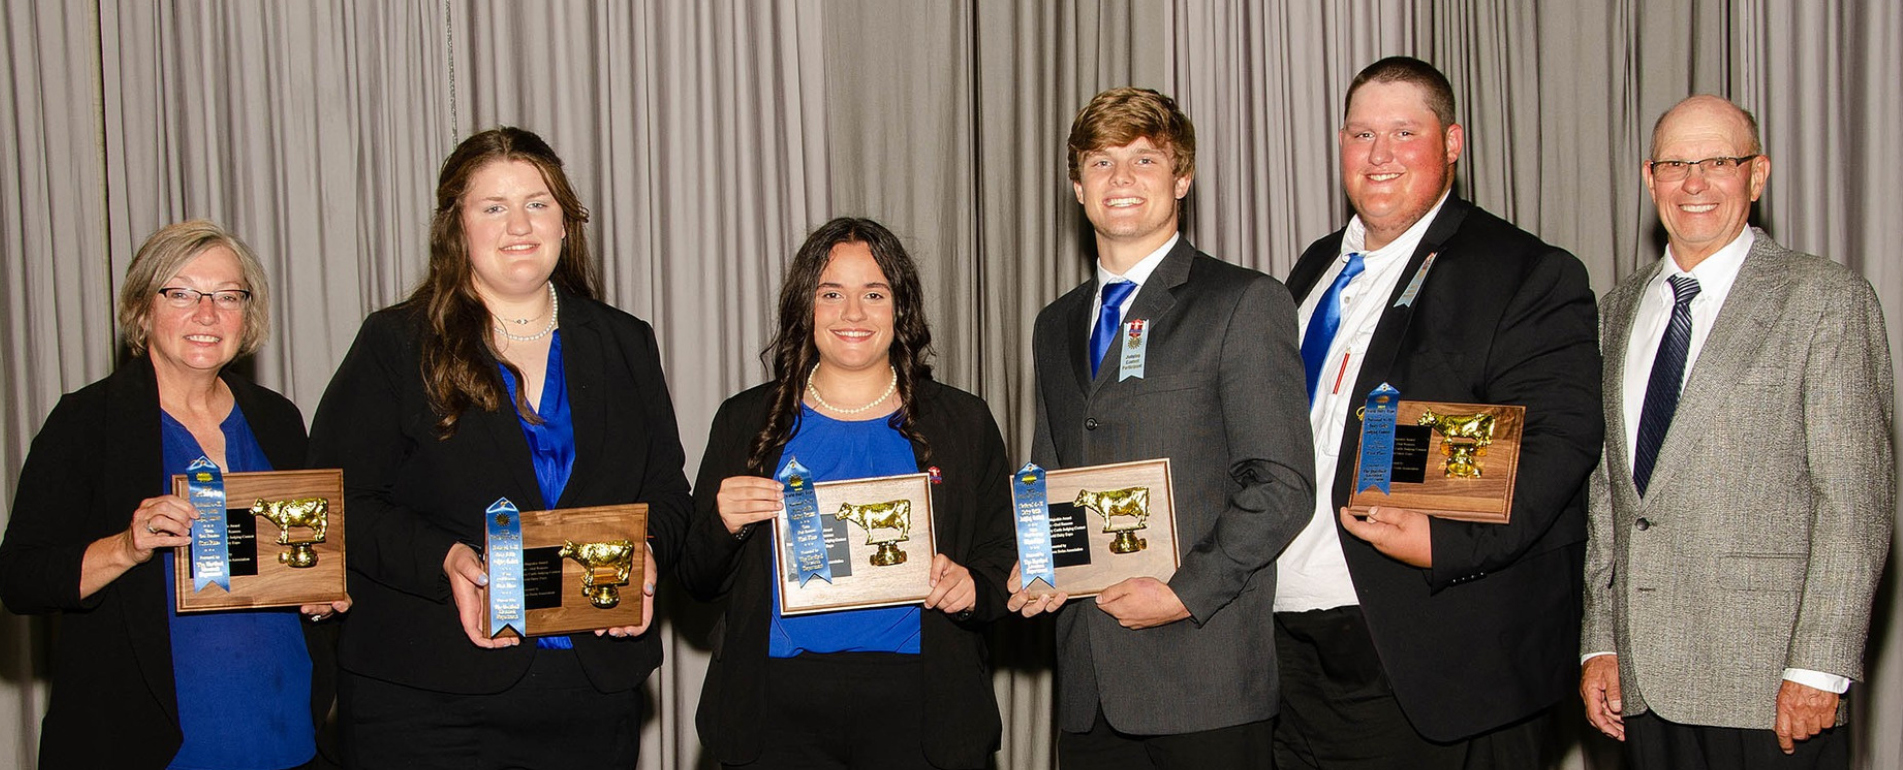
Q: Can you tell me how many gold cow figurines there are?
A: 5